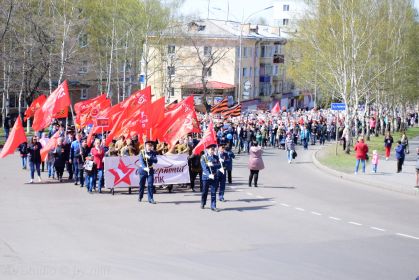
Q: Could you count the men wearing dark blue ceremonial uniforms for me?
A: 3